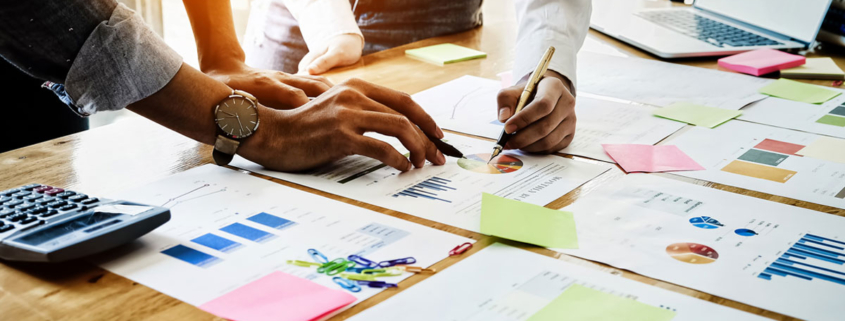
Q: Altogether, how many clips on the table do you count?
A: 13